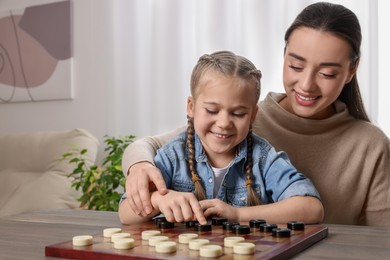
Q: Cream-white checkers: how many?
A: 12